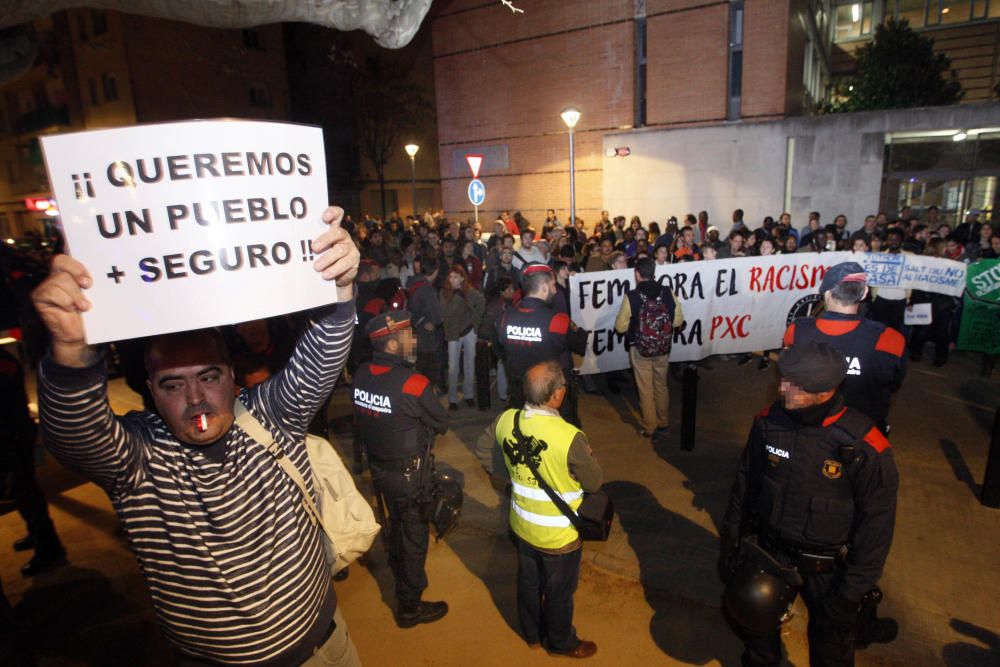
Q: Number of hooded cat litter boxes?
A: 0